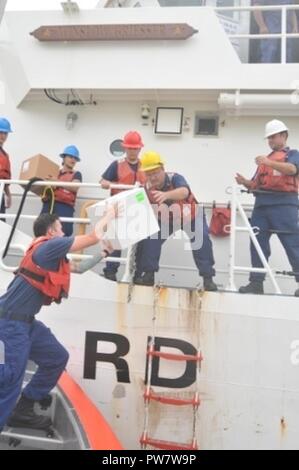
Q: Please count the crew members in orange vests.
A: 6